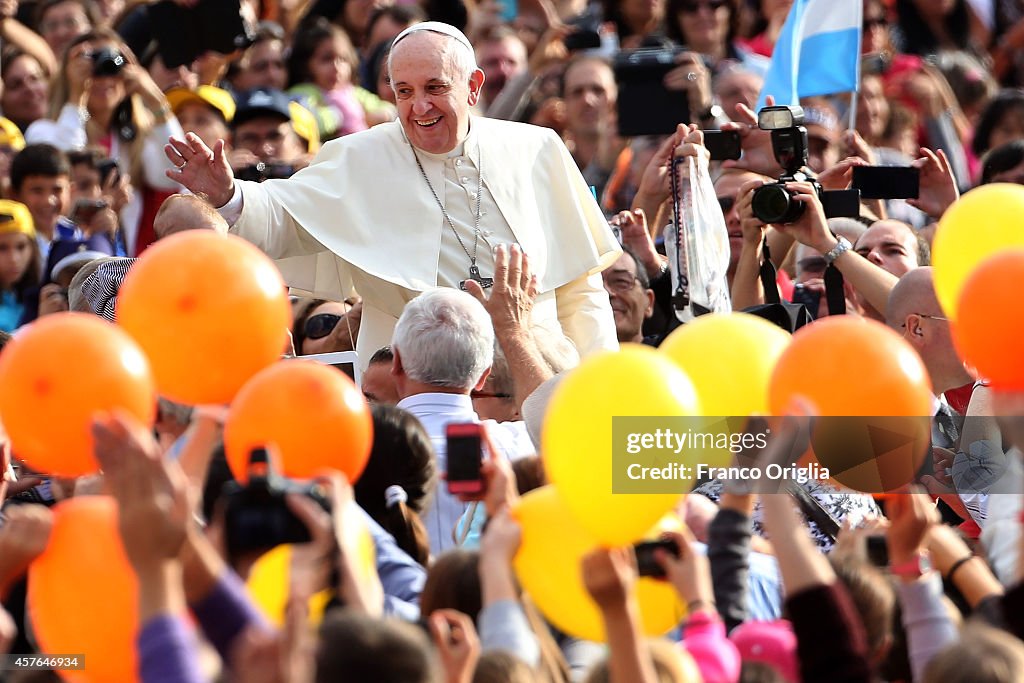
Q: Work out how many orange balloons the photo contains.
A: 6